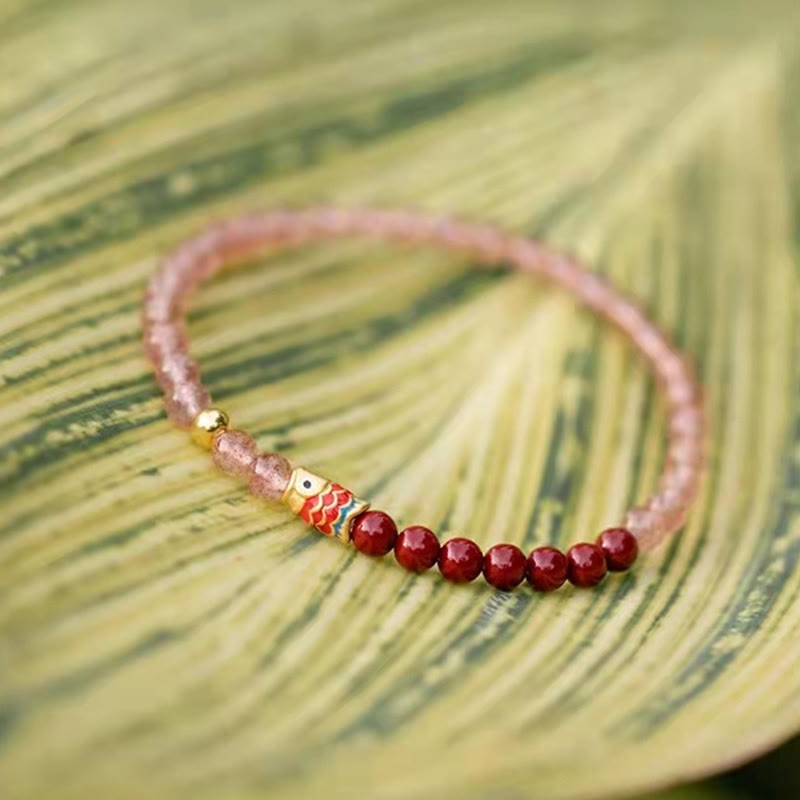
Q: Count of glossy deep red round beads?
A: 7